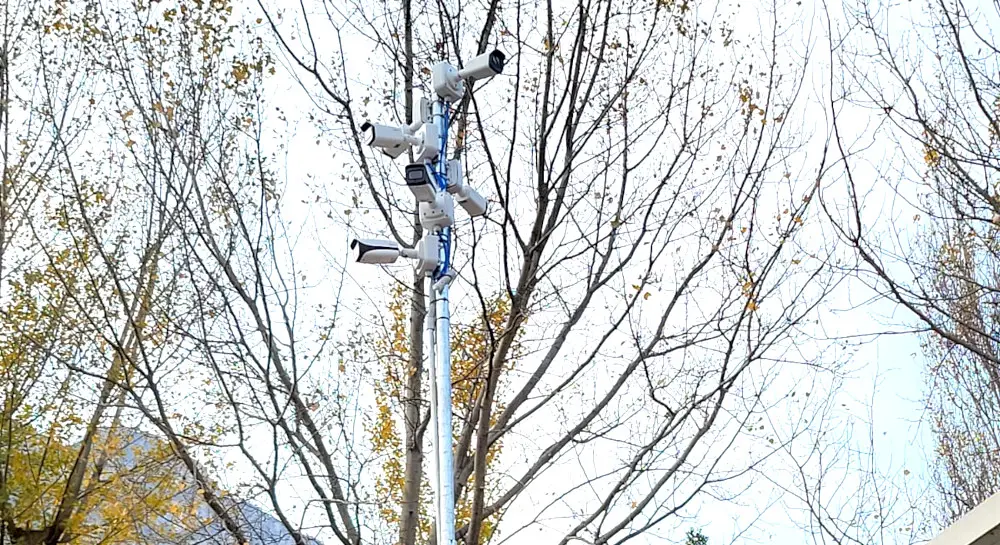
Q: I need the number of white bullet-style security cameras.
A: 6